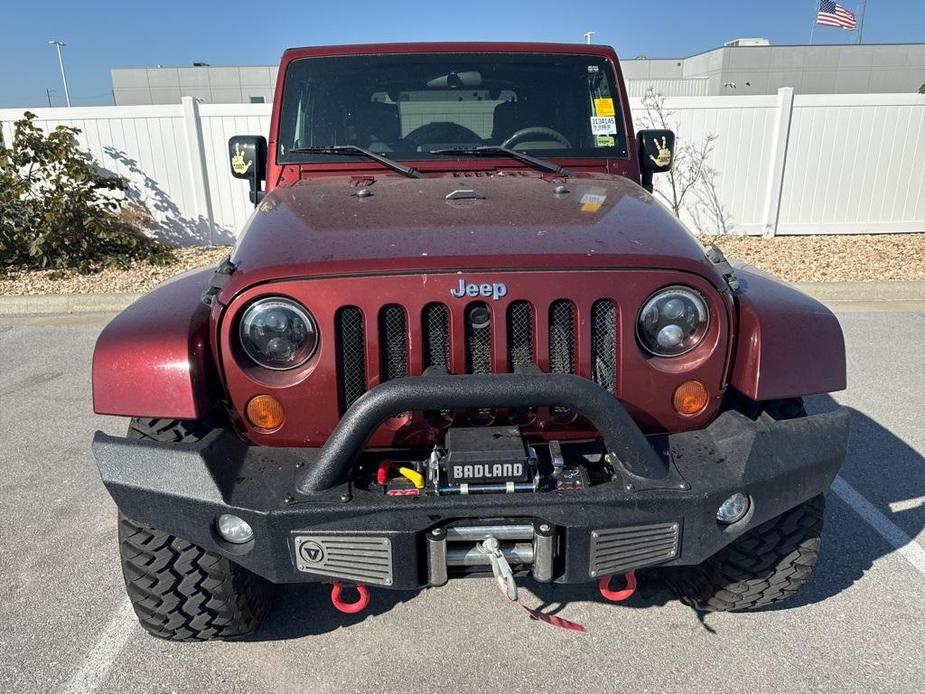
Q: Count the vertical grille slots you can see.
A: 7